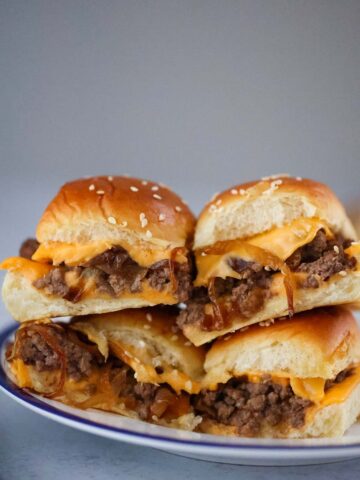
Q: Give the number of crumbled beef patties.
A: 4